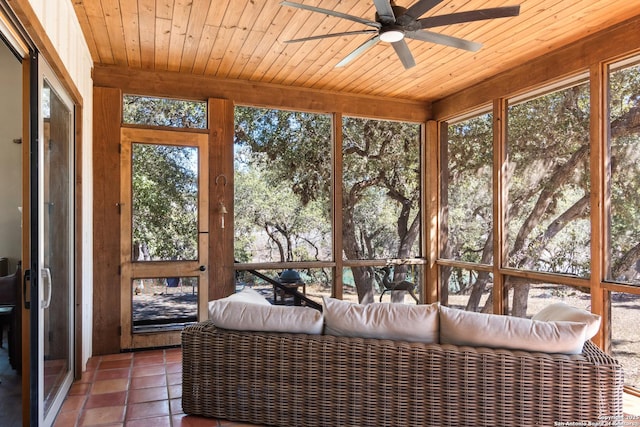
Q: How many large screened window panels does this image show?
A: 5